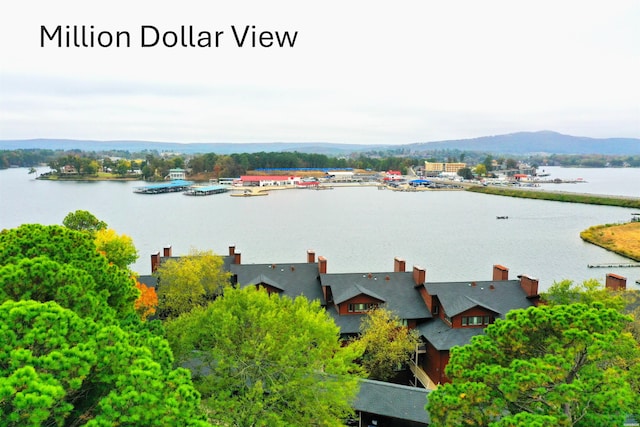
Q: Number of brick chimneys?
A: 11